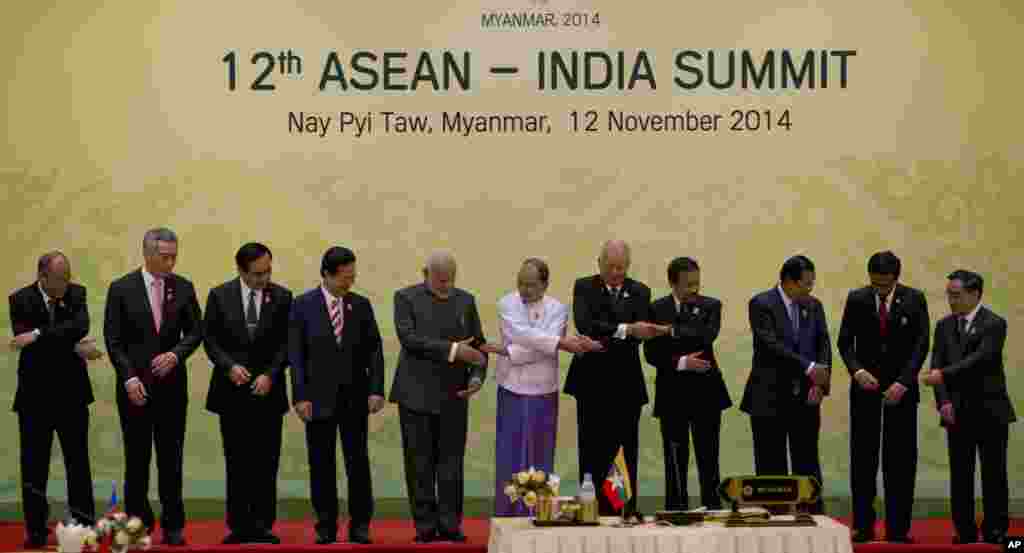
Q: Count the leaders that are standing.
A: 11